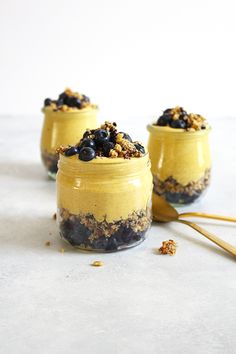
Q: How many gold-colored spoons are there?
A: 2